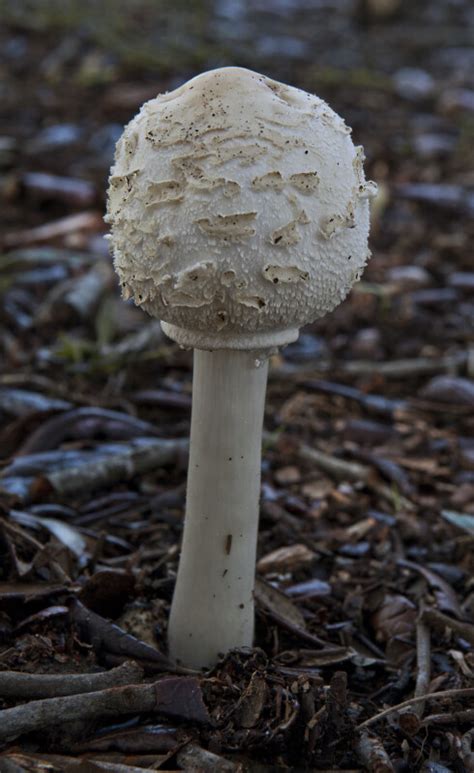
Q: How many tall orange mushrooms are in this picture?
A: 0